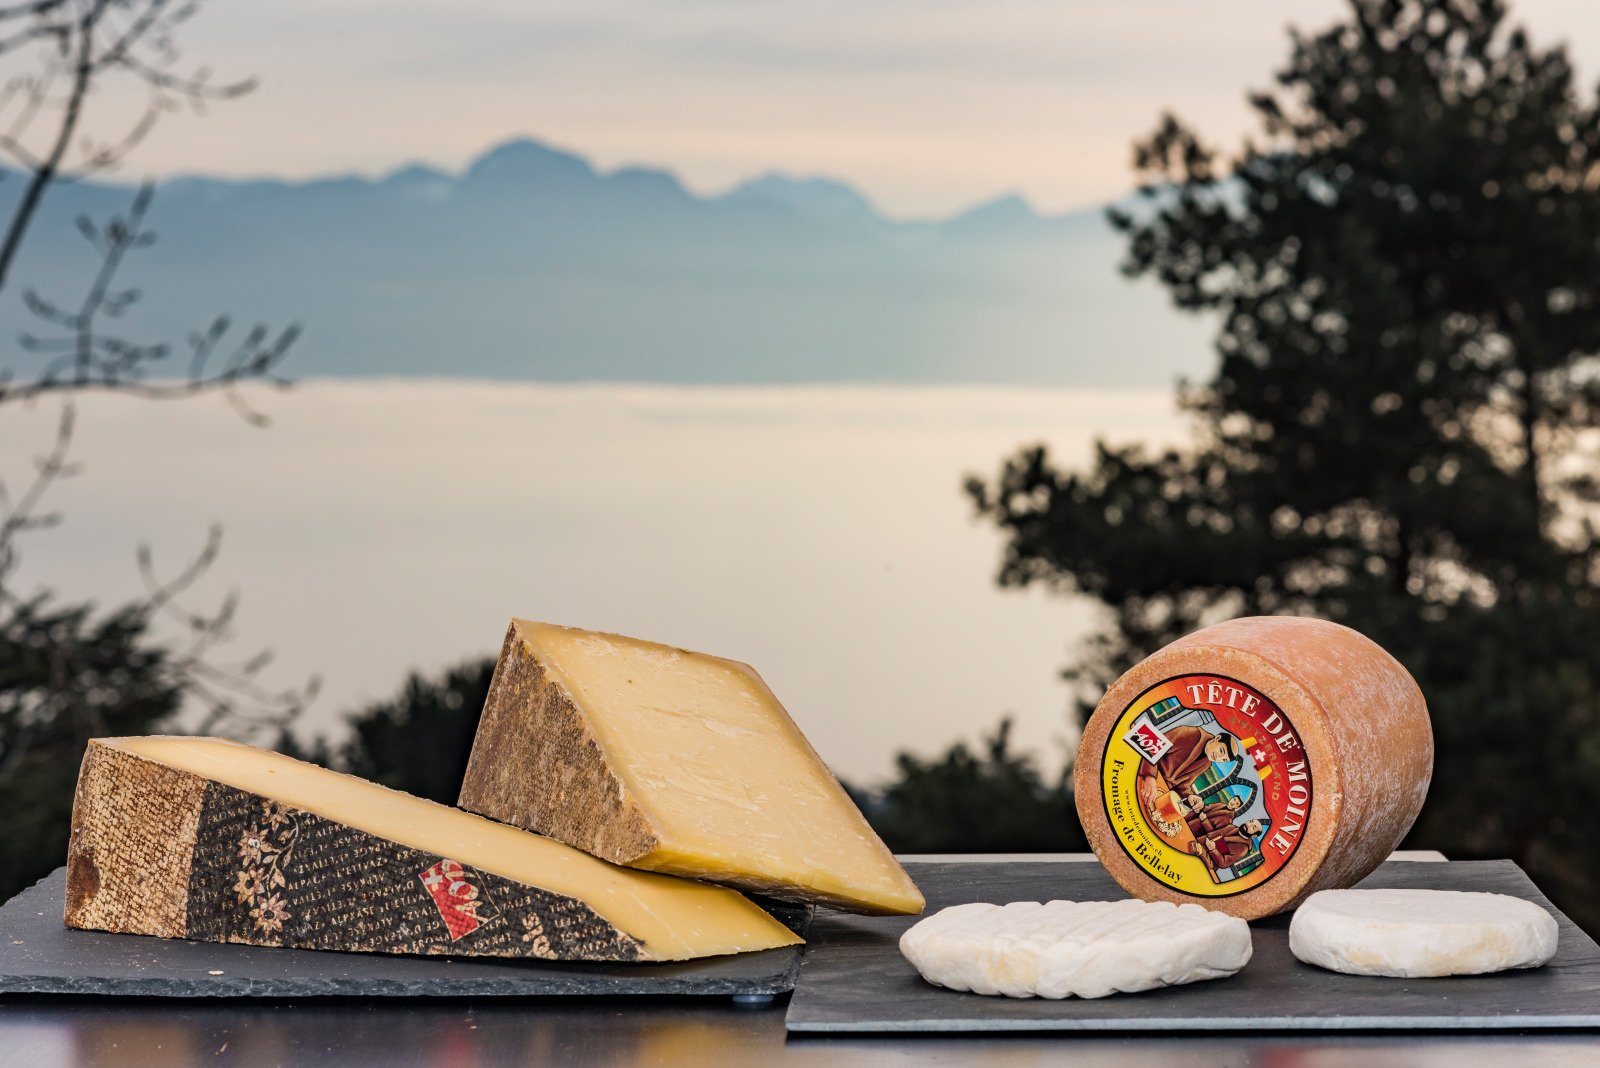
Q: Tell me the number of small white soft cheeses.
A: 2